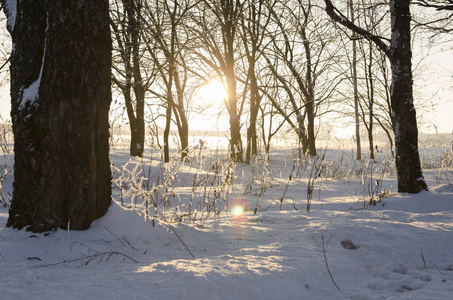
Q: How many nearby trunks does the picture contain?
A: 2